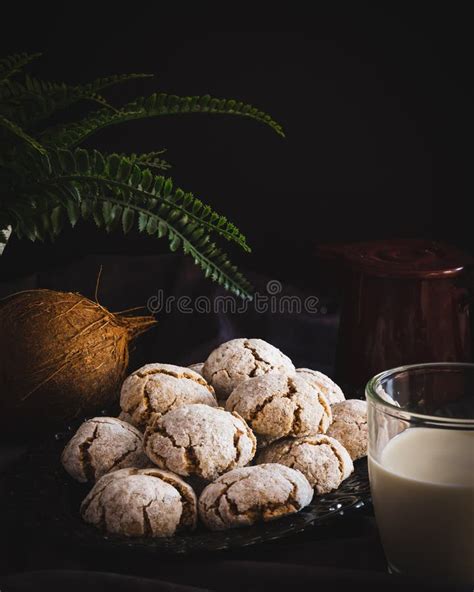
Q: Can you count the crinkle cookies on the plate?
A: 11